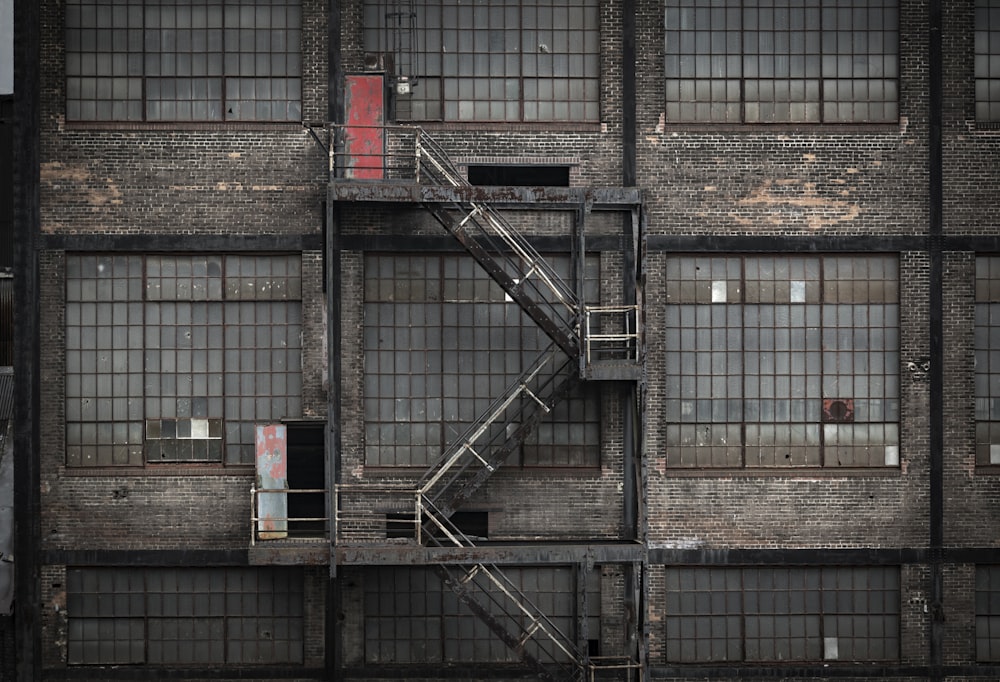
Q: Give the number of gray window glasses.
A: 12